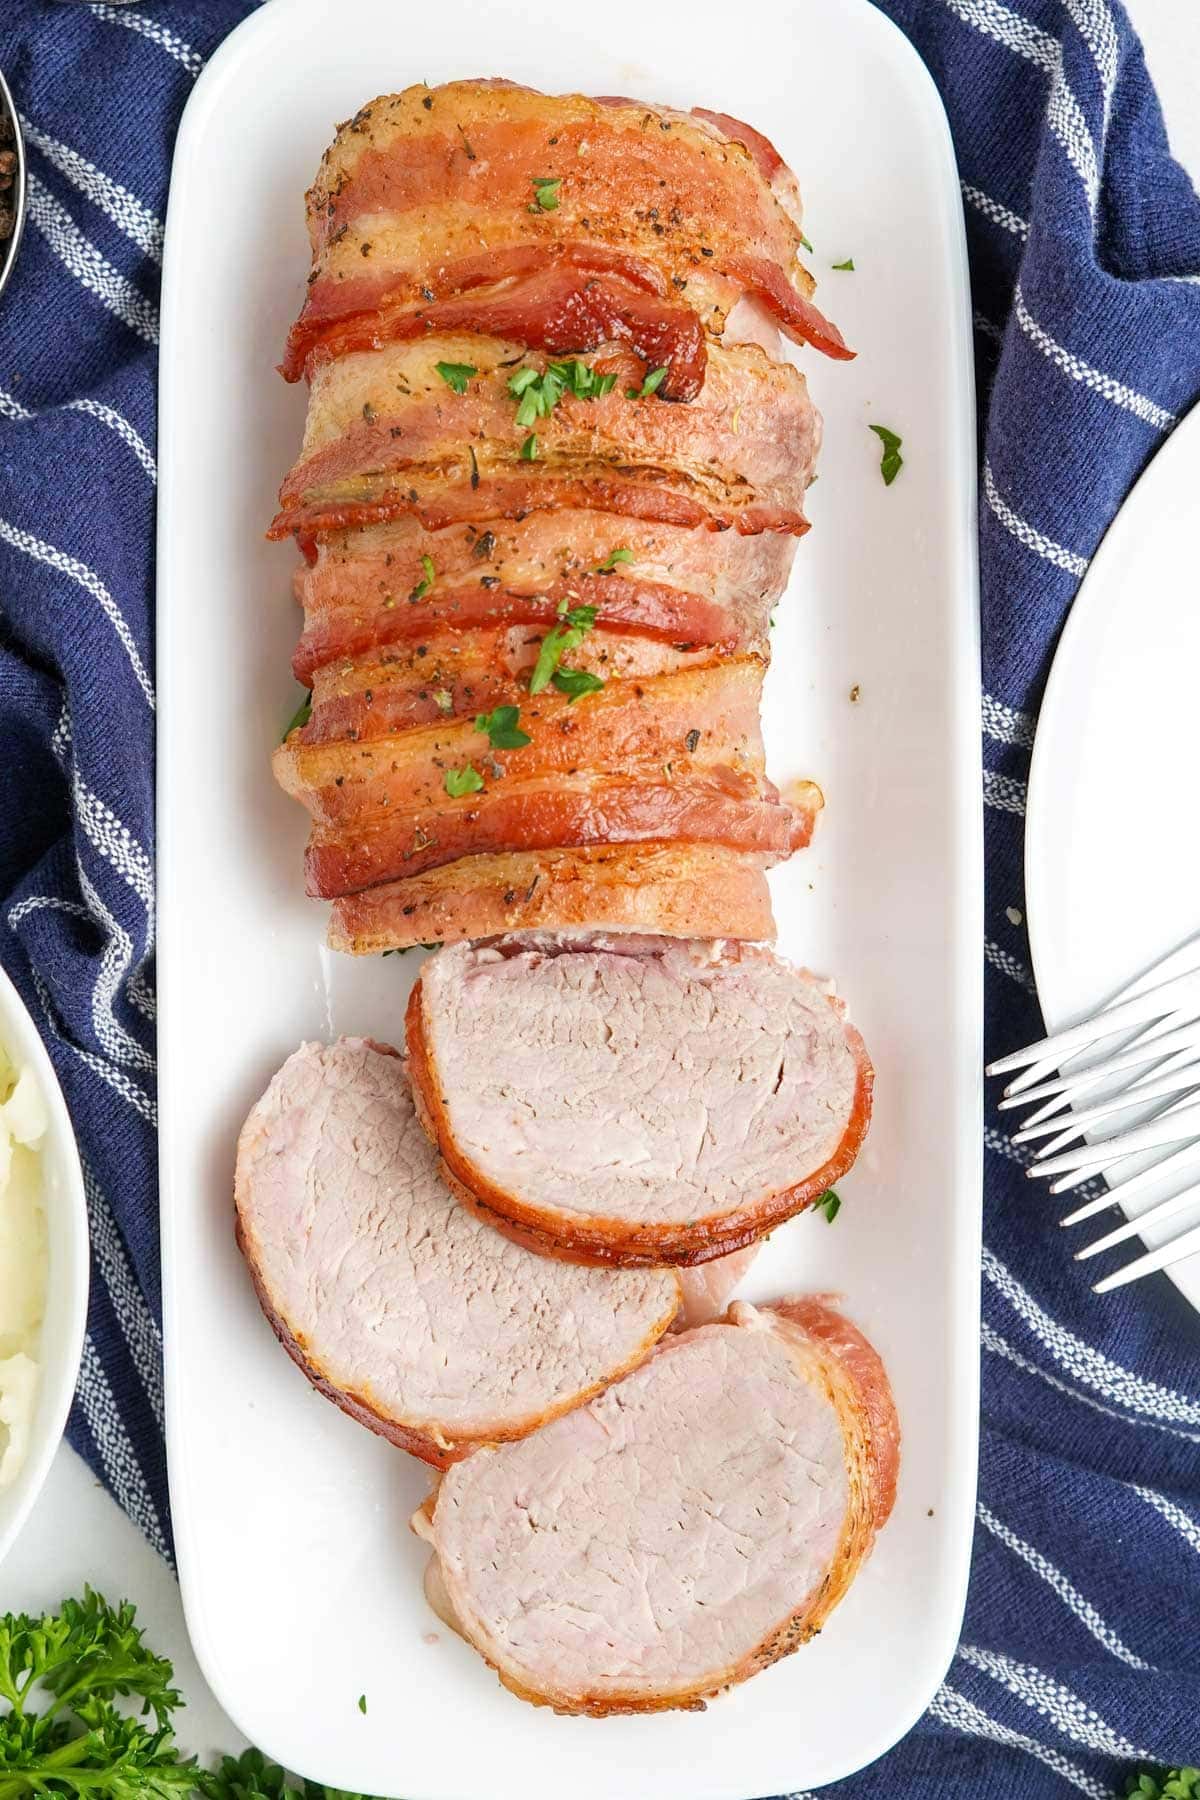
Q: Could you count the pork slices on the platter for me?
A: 3